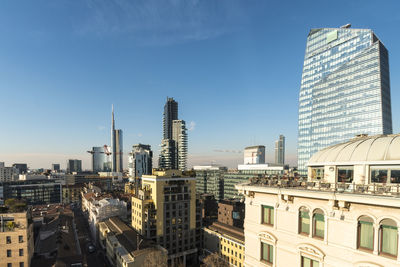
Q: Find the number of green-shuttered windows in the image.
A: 7